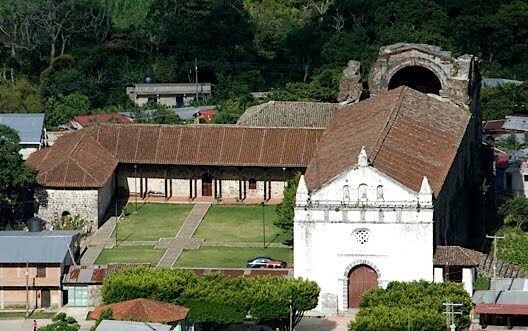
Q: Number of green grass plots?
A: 4